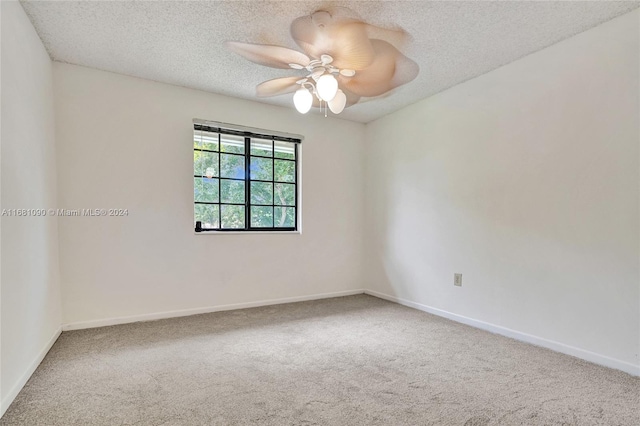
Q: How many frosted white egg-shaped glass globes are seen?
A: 3